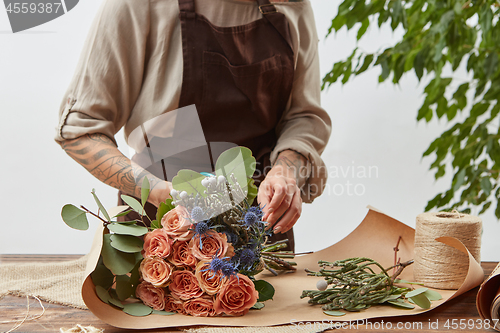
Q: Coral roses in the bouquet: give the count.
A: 11